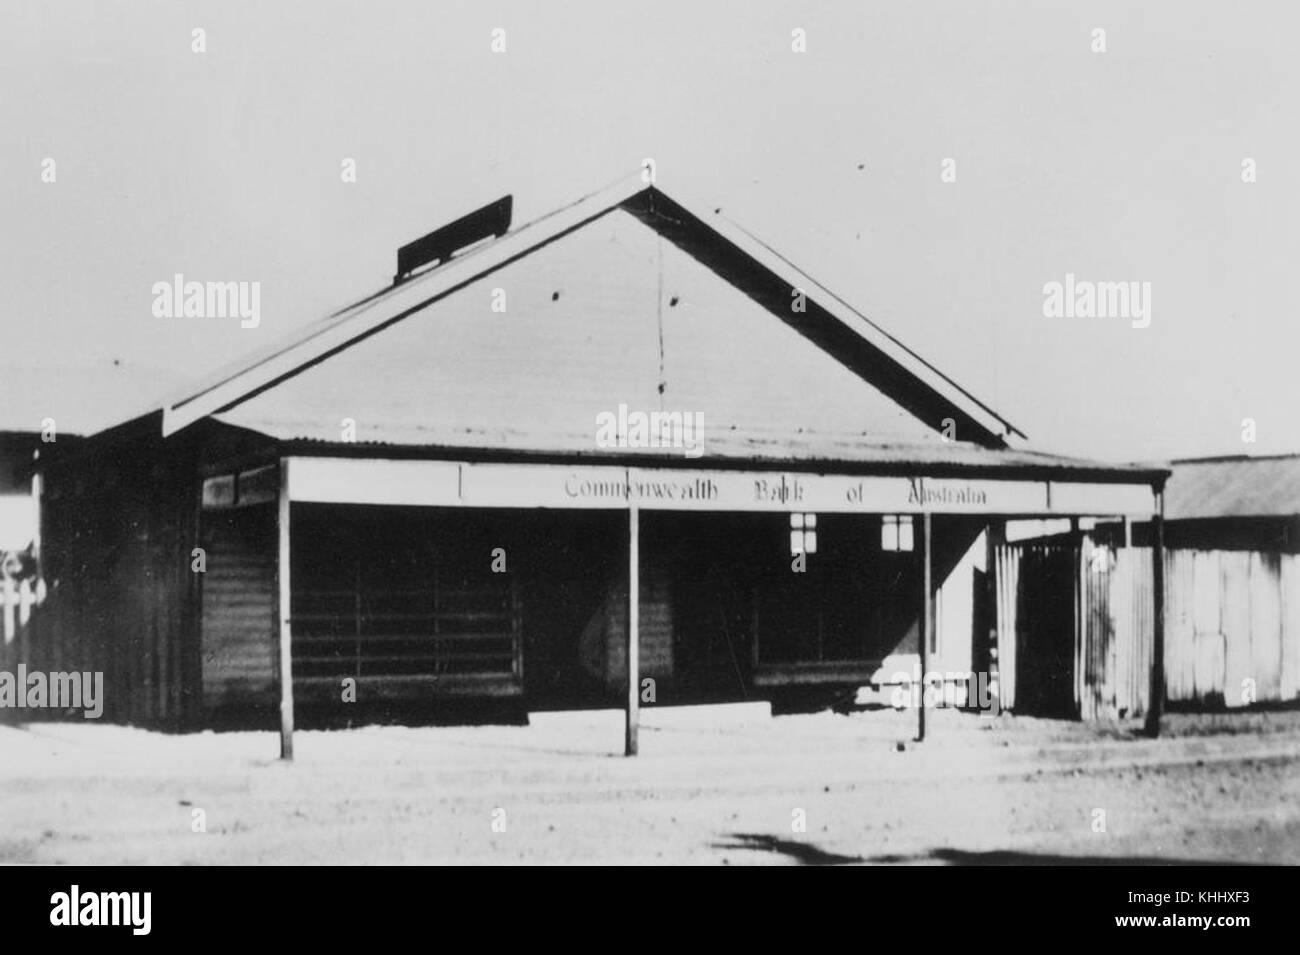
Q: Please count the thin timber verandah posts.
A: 4